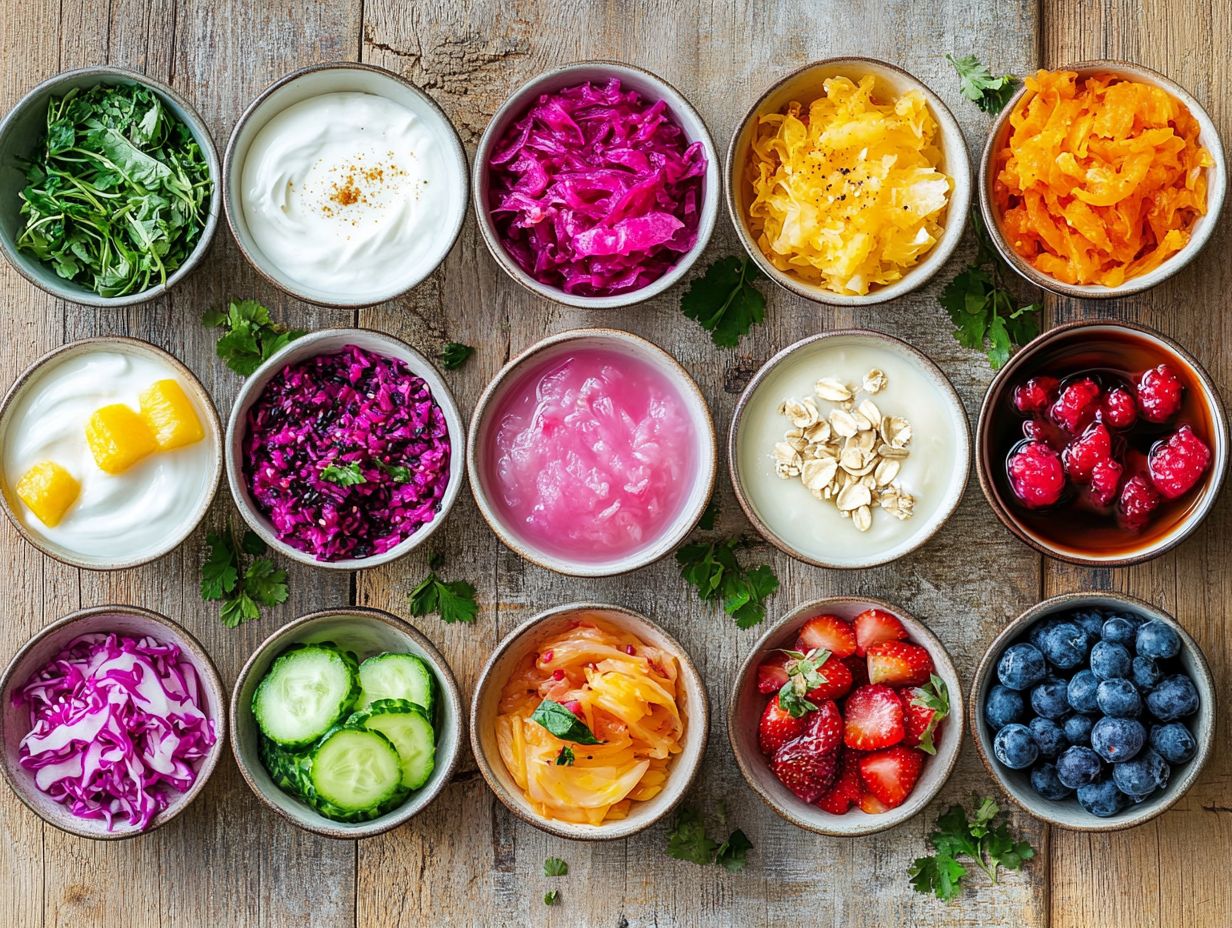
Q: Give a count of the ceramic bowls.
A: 15